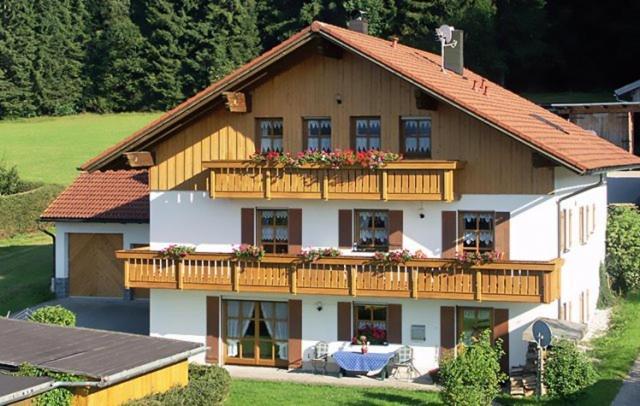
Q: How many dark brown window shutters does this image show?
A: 12